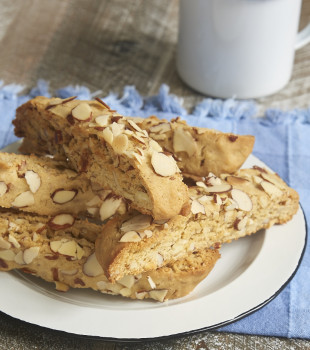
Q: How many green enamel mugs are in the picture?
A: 0